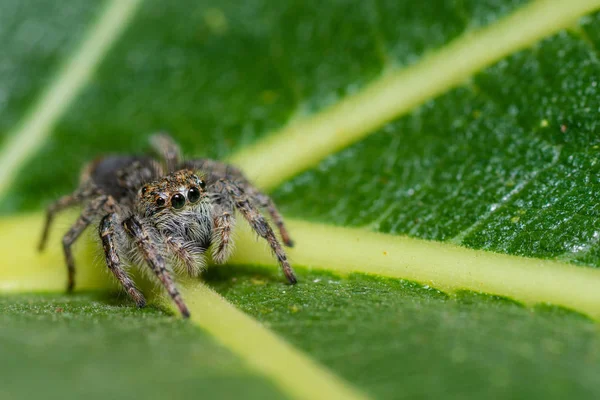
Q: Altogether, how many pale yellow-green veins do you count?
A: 4